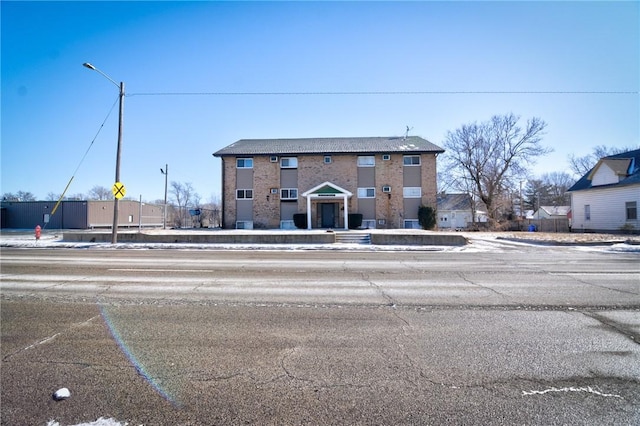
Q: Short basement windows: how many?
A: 4